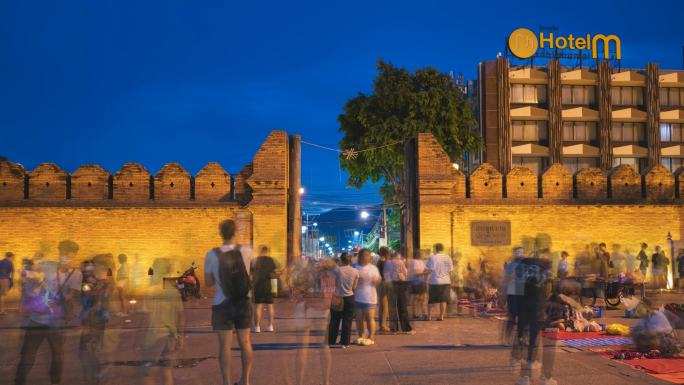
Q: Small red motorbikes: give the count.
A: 1